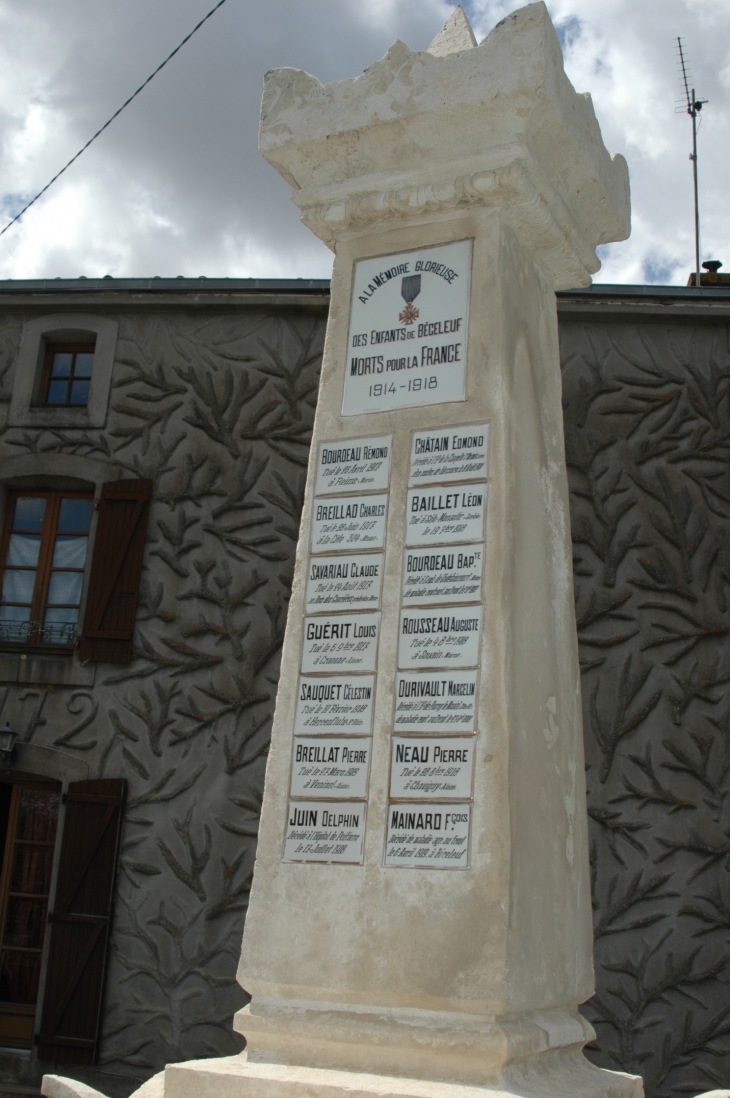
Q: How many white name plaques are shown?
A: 14